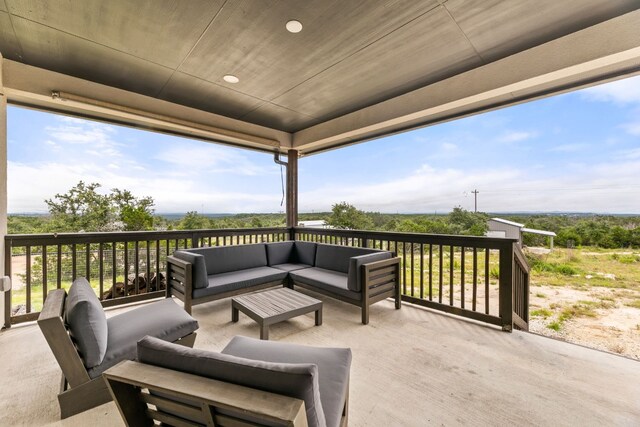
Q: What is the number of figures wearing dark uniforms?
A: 0